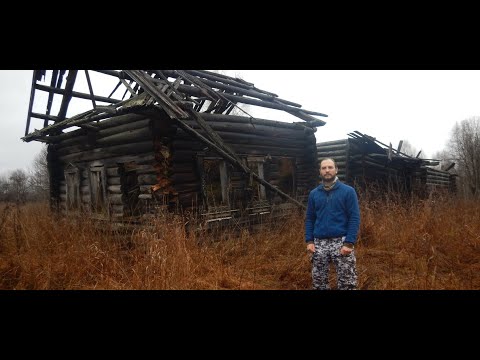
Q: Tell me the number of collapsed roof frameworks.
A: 2